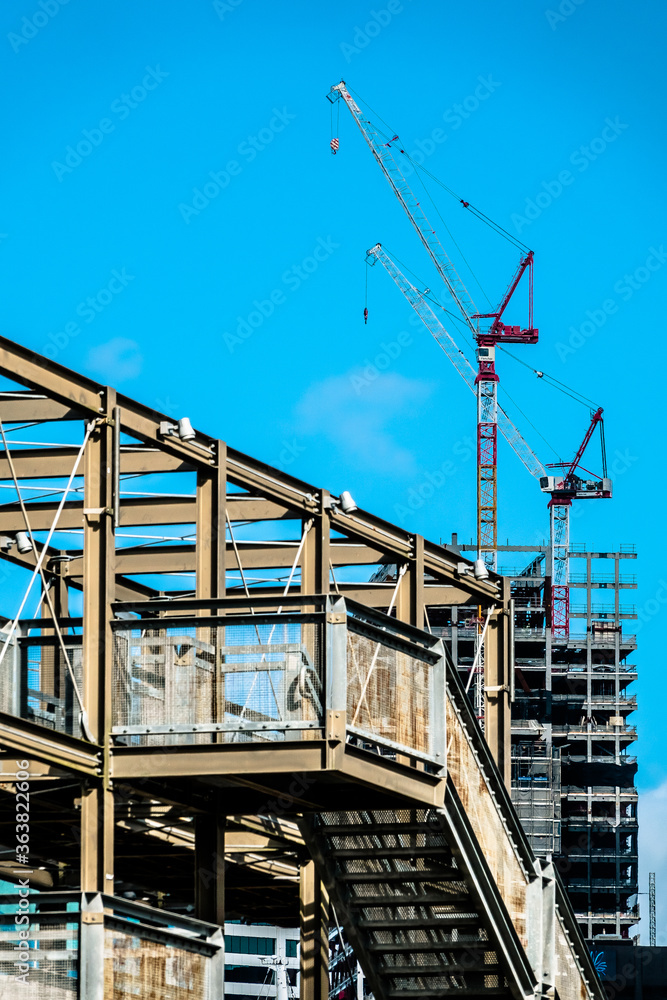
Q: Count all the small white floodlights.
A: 4